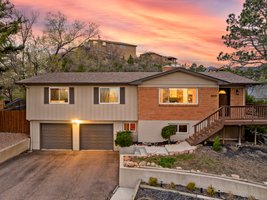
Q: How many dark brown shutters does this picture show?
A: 4